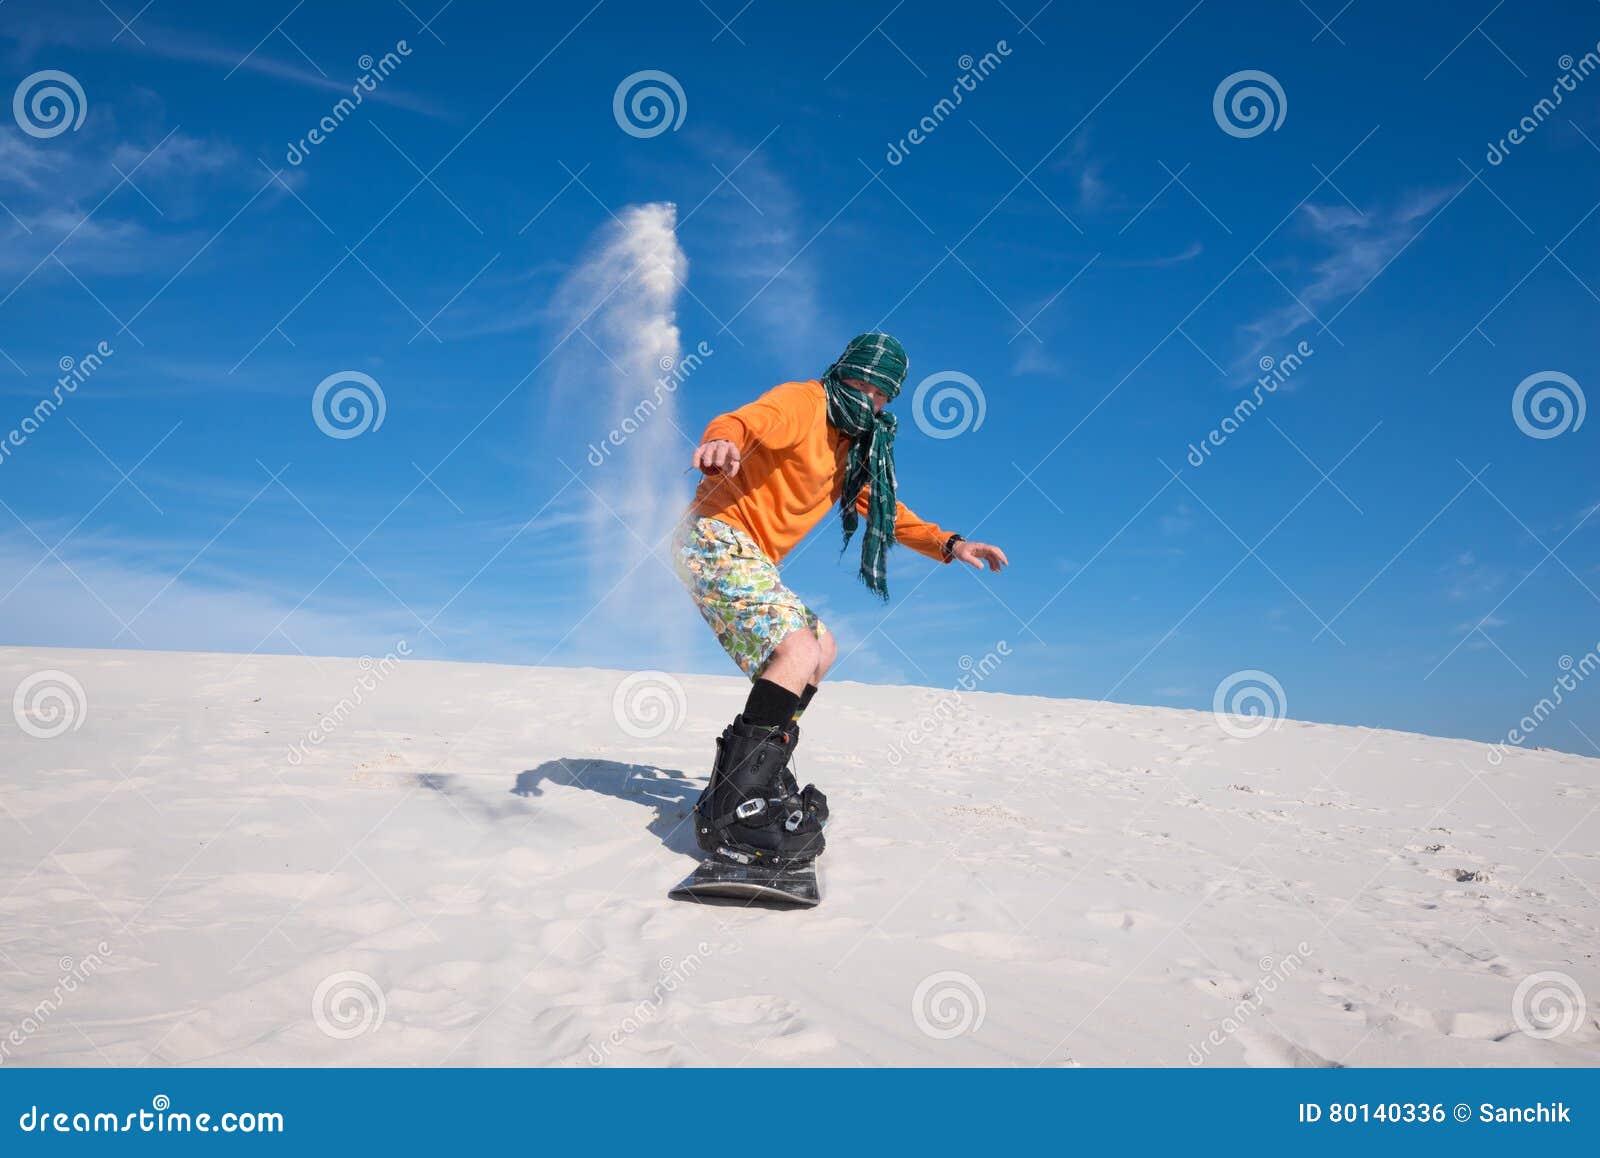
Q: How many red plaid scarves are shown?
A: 0